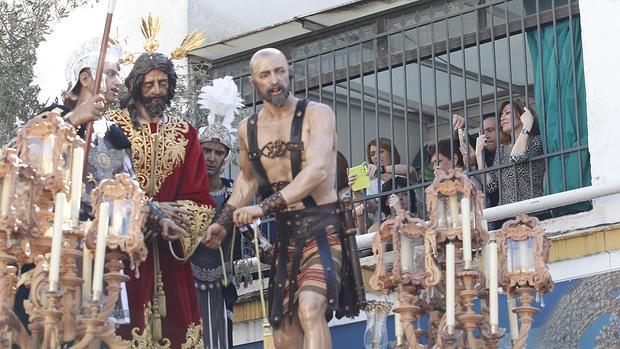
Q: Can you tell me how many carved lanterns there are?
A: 6